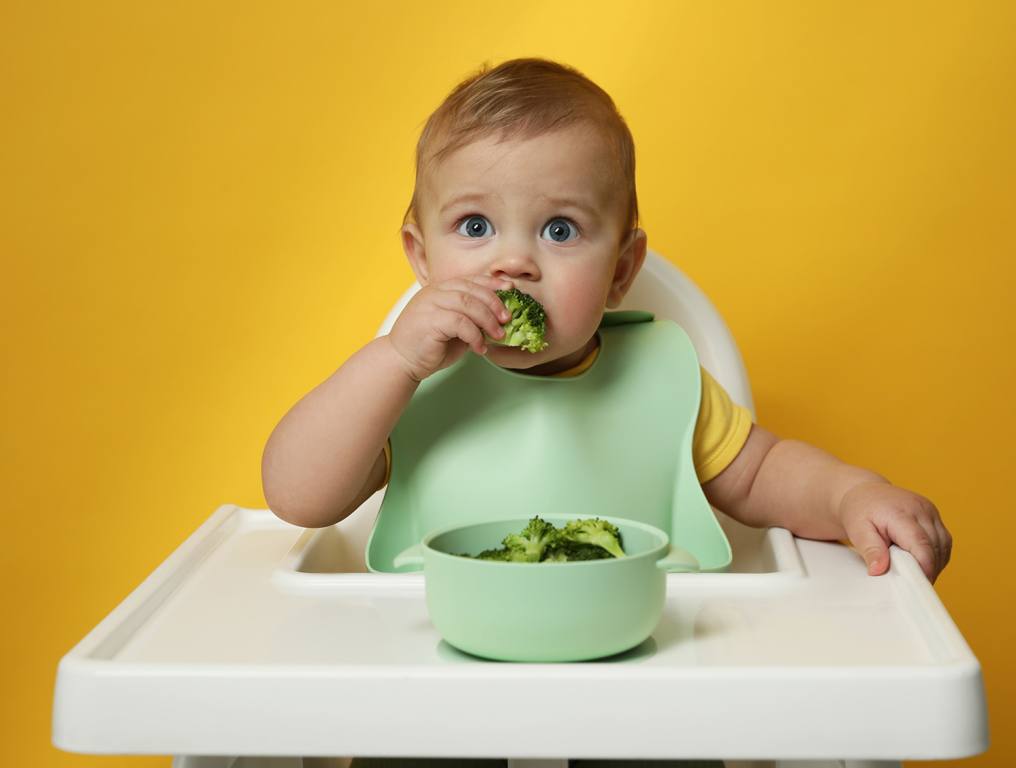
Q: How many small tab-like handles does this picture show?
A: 2